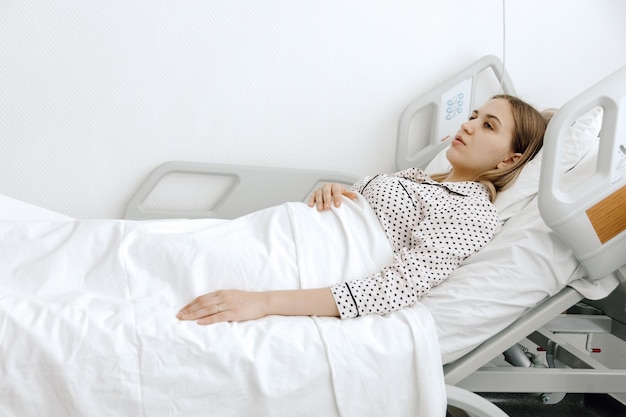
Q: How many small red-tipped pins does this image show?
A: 2